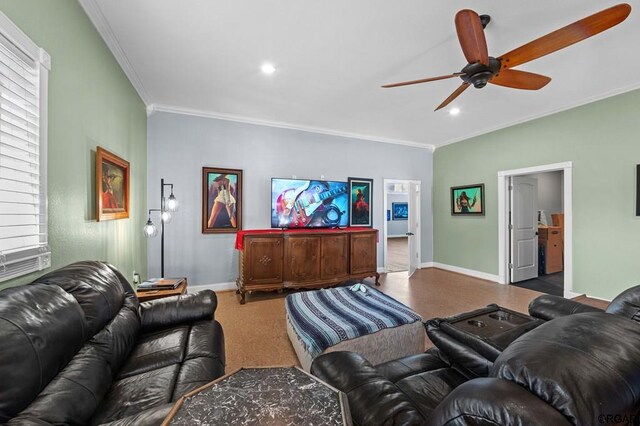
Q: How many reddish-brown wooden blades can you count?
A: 5